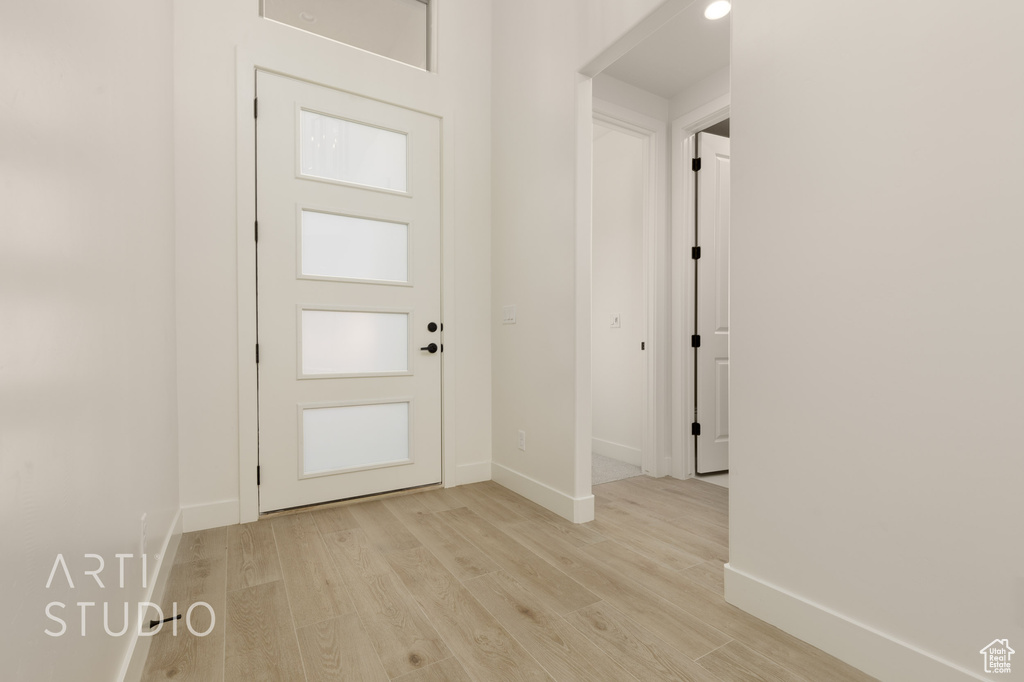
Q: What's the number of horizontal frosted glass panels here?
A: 4